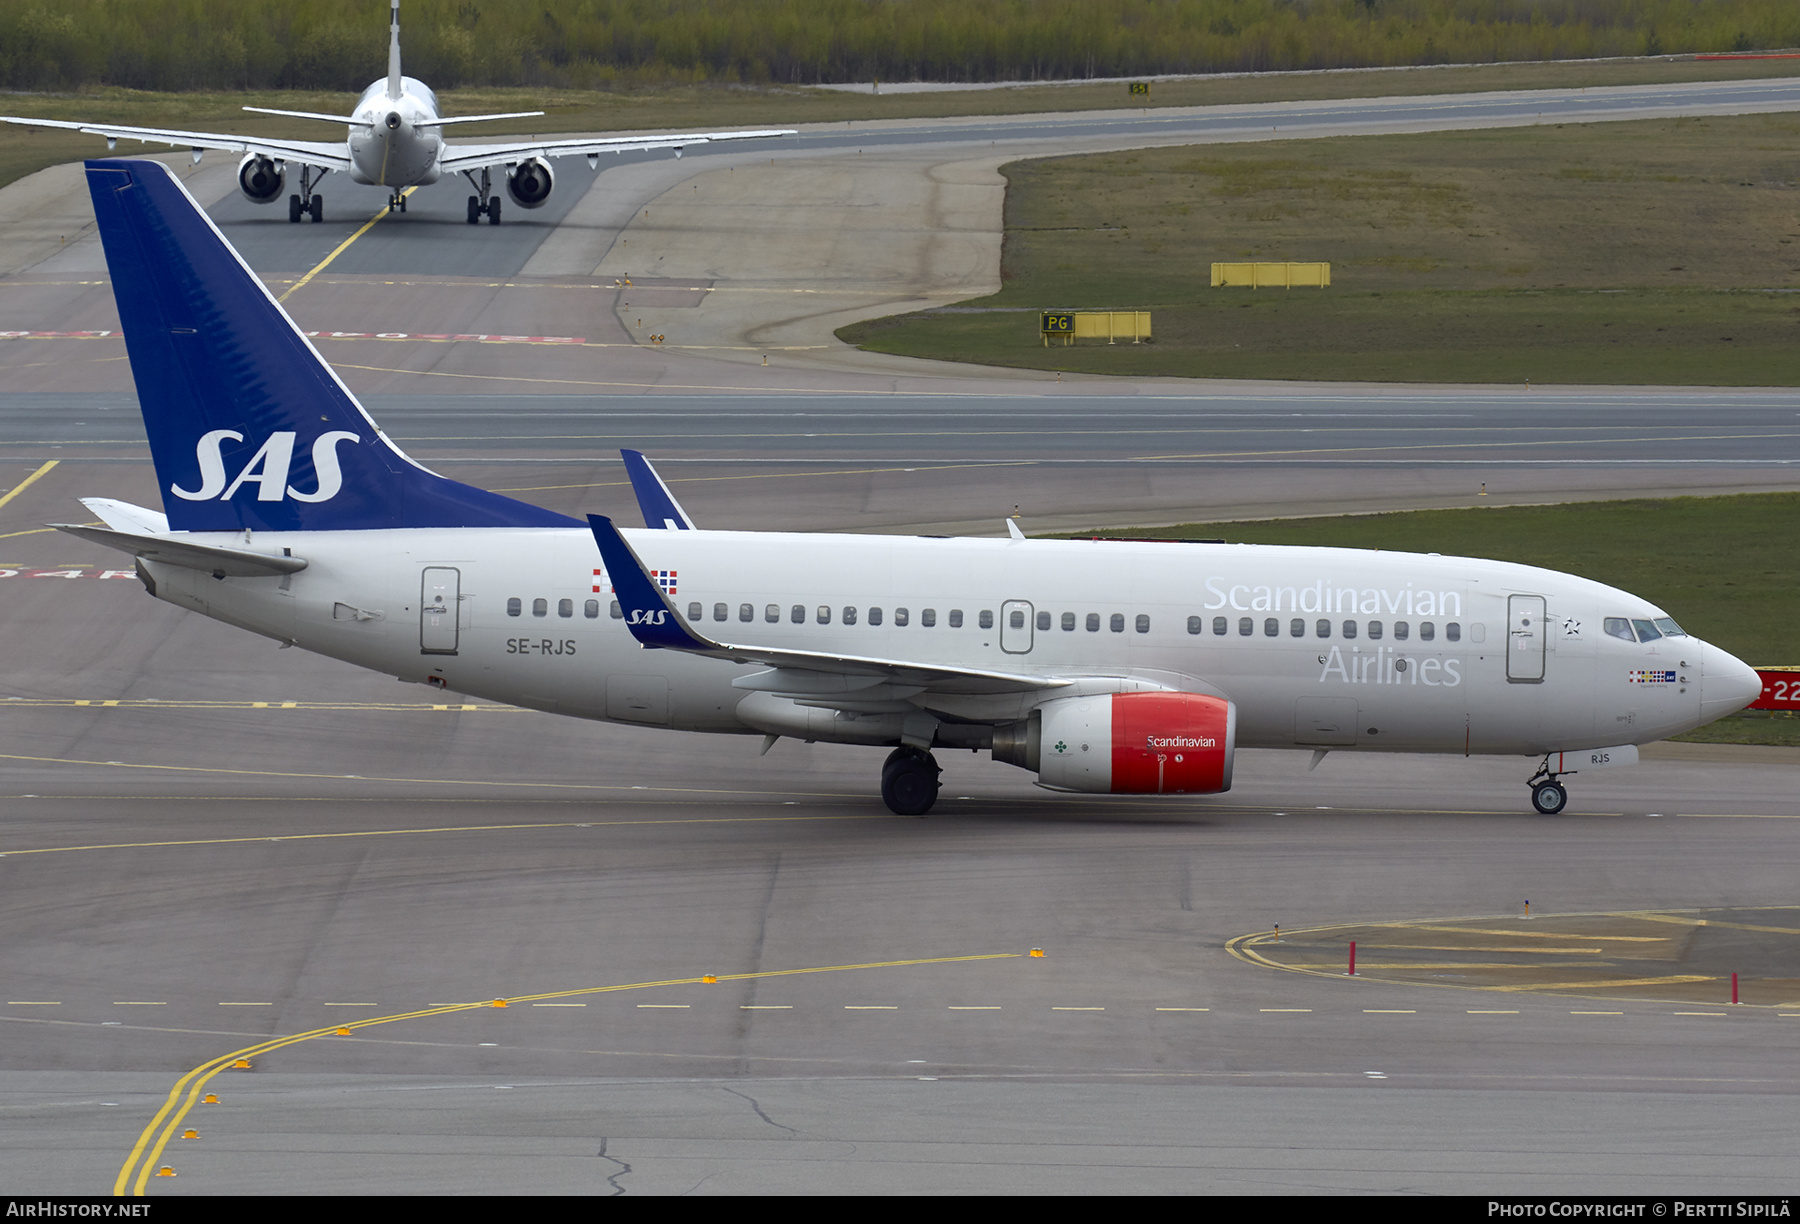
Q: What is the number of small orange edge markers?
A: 8